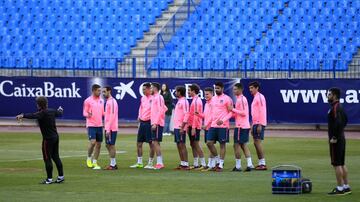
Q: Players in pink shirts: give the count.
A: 10